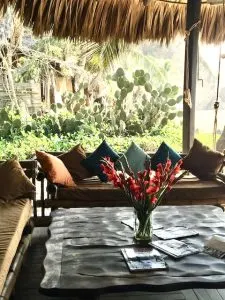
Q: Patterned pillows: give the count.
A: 0